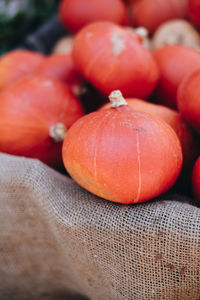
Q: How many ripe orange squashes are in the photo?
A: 12